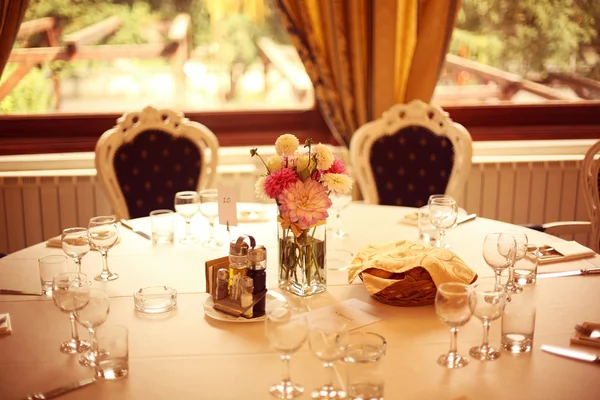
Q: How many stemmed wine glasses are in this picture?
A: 14